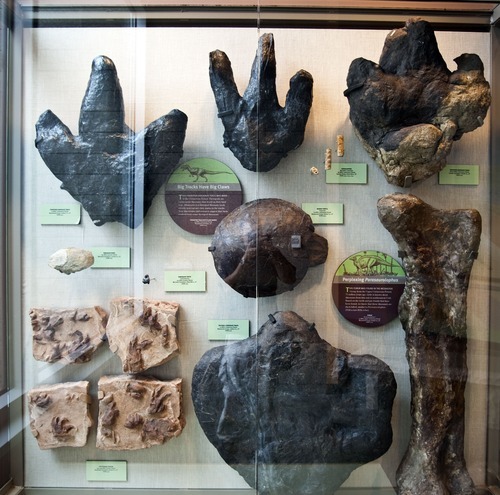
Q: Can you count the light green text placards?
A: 8